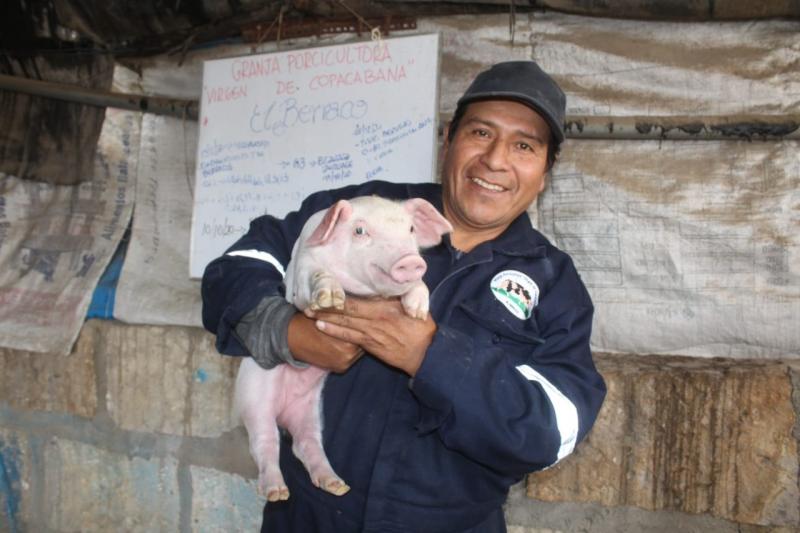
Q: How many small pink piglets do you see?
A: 1